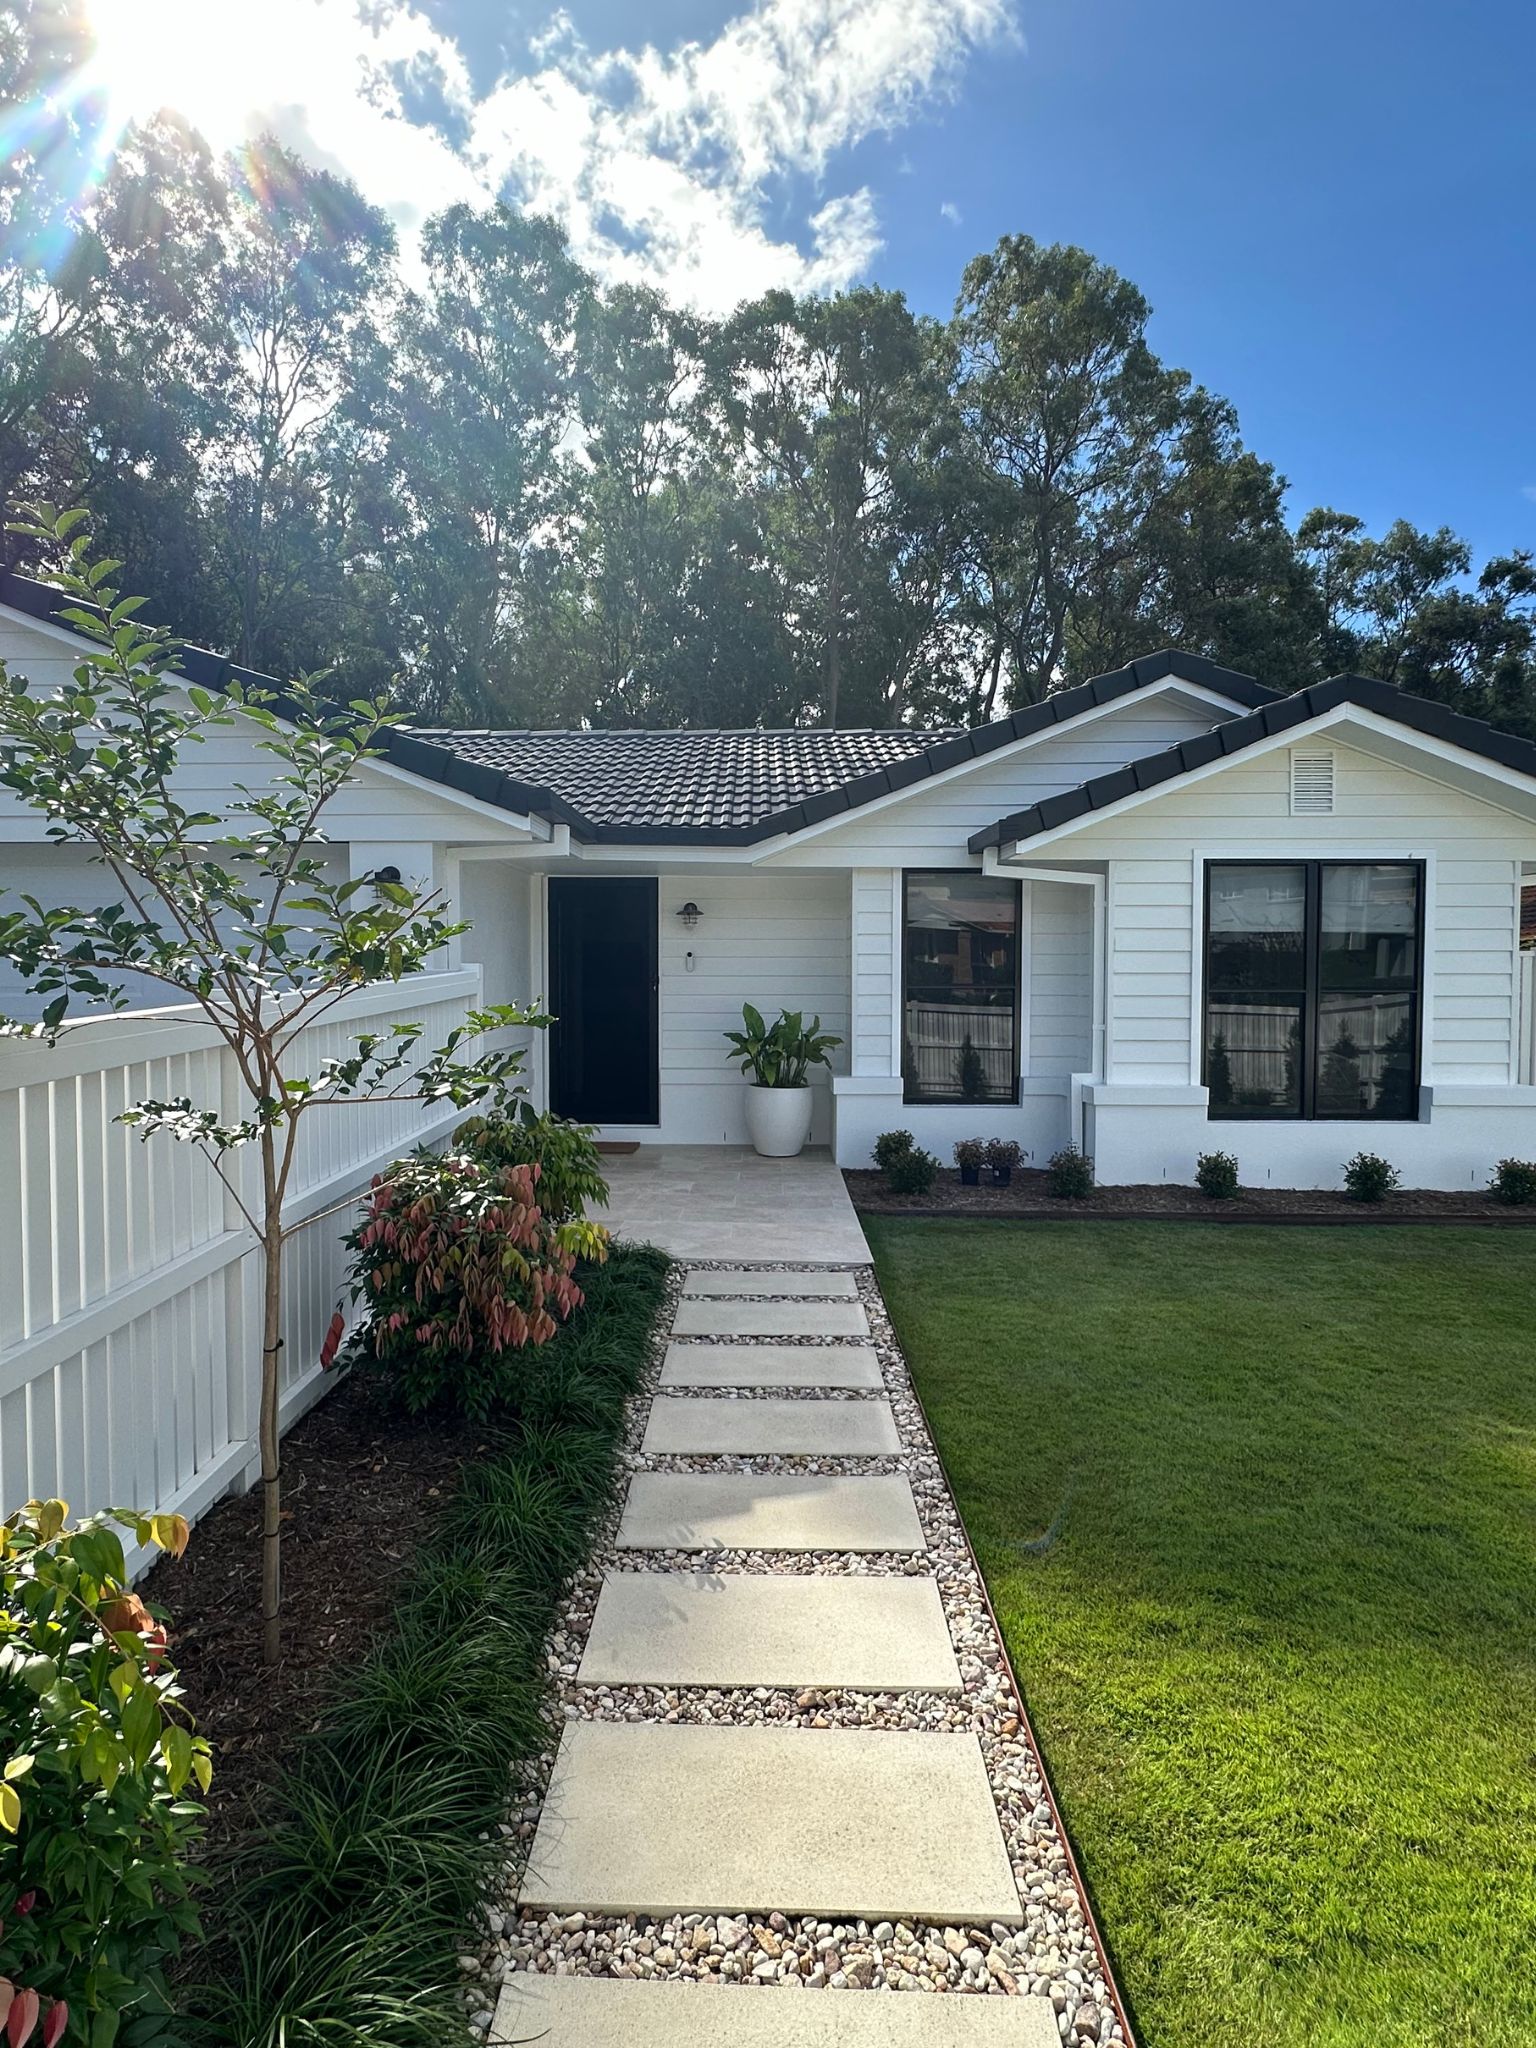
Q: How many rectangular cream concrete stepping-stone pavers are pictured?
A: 8